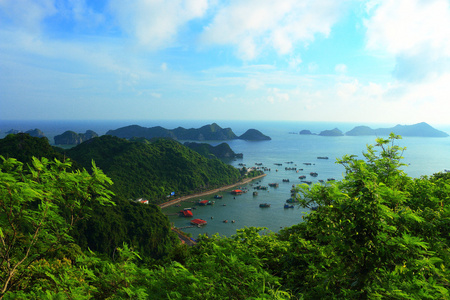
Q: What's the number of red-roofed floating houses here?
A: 4